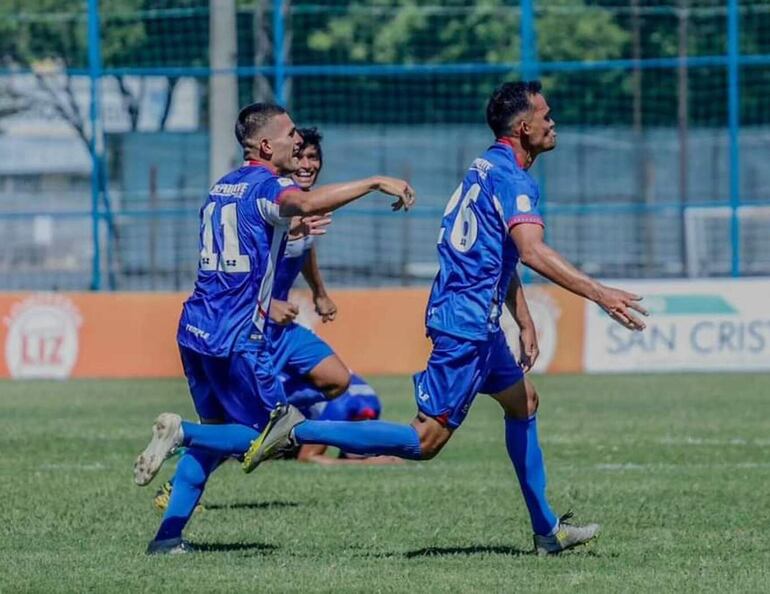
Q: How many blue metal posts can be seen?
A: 4